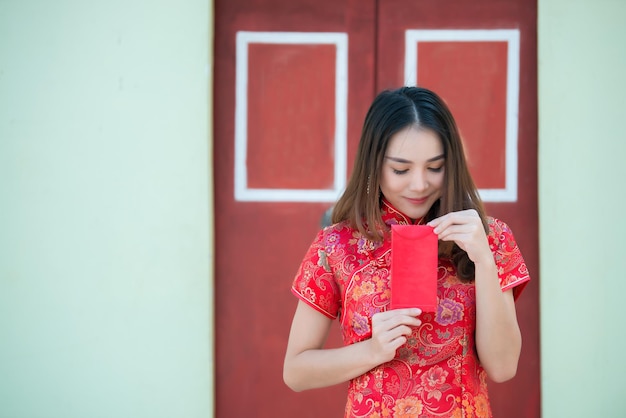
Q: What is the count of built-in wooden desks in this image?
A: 0